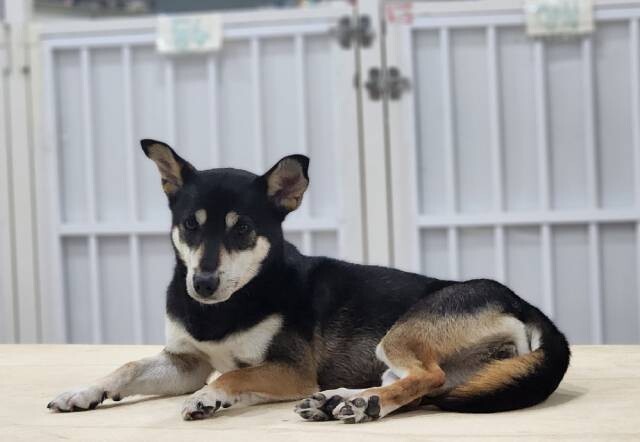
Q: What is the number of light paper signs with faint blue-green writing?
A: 2